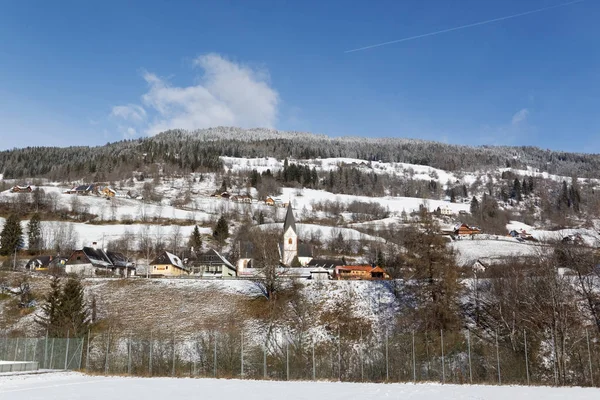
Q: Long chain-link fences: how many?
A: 1